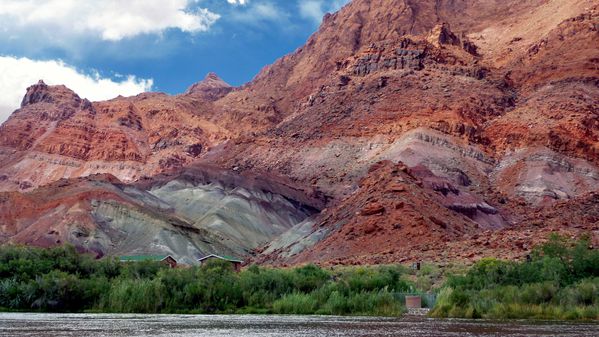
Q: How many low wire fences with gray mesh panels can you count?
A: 1